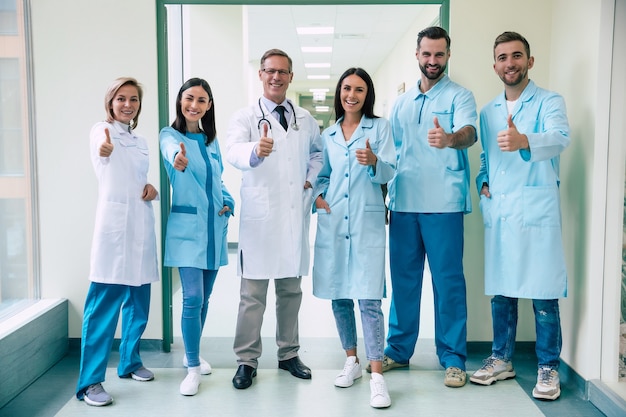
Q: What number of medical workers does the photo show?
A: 6